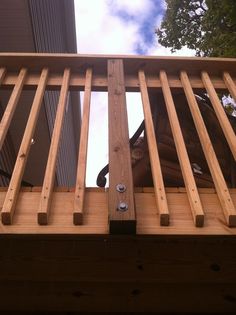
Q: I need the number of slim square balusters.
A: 10